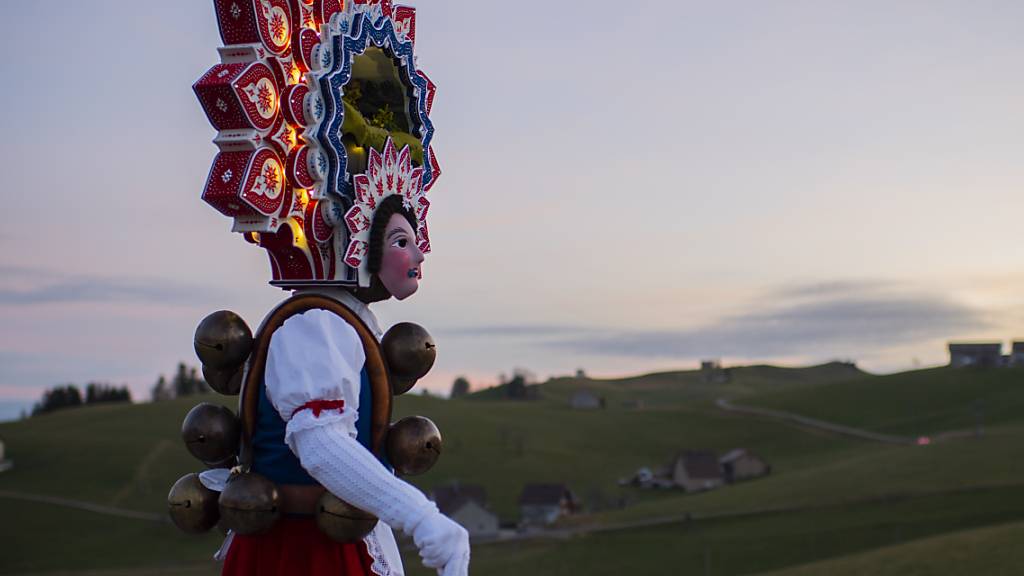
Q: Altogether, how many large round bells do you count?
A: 9